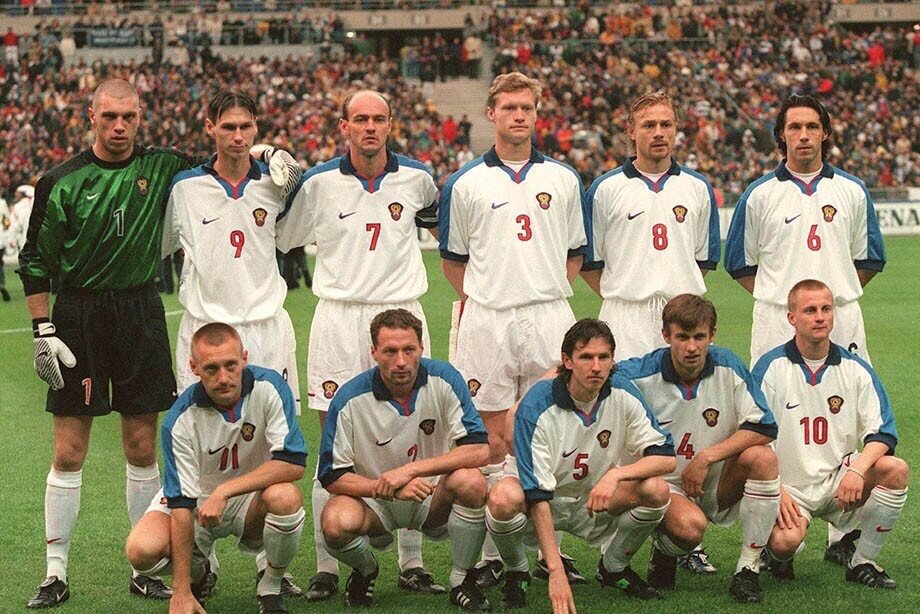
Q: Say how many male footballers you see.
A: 11